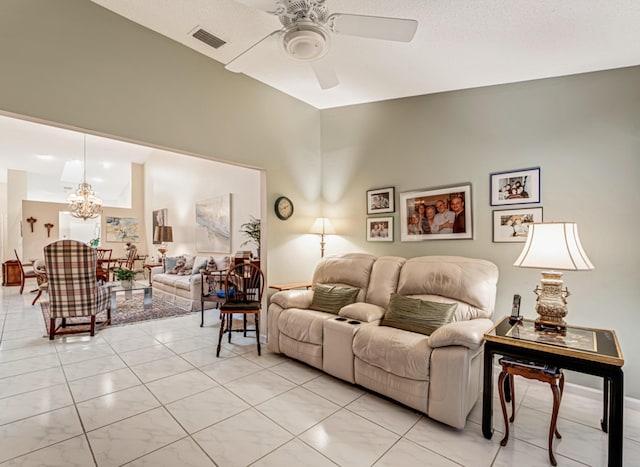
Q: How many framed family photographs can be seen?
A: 5